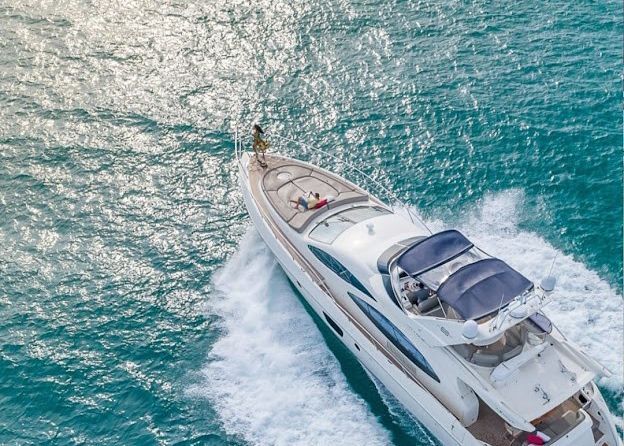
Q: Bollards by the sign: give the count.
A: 0